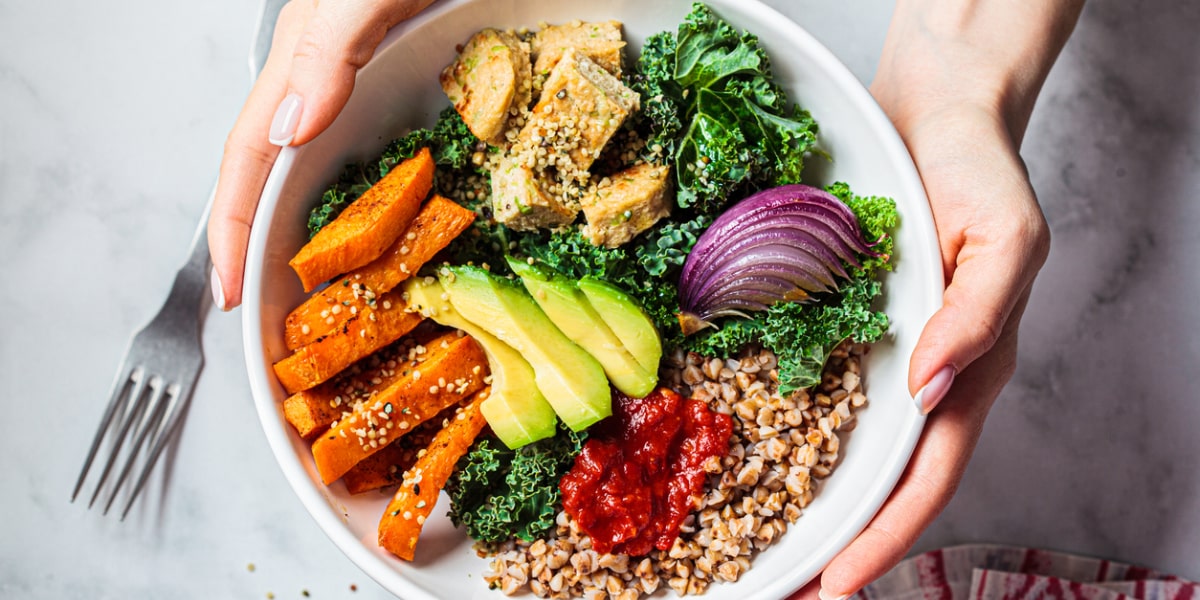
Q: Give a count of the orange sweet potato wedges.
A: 7